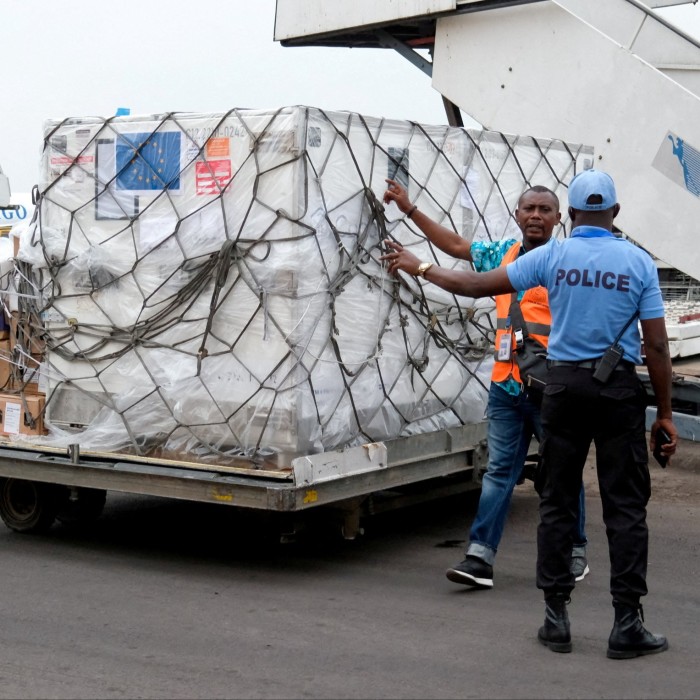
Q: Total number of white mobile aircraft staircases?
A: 1